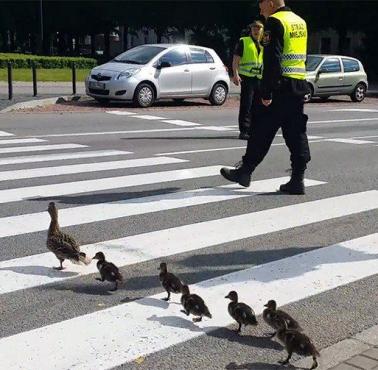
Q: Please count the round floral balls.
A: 0